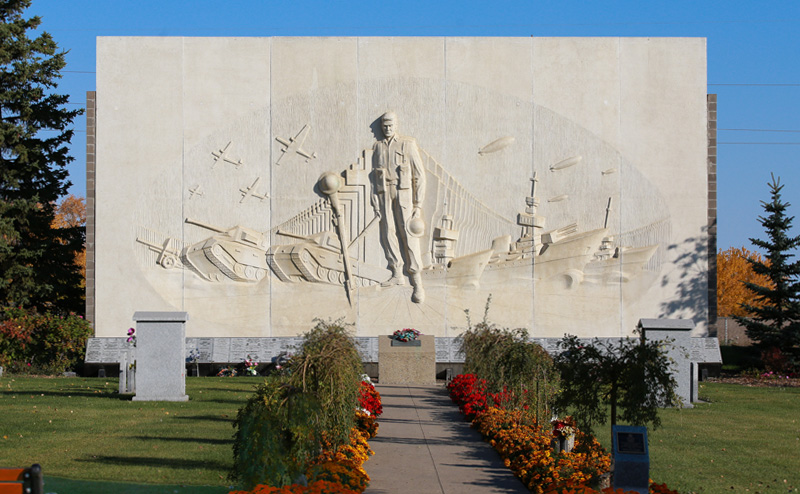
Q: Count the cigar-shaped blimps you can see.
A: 4